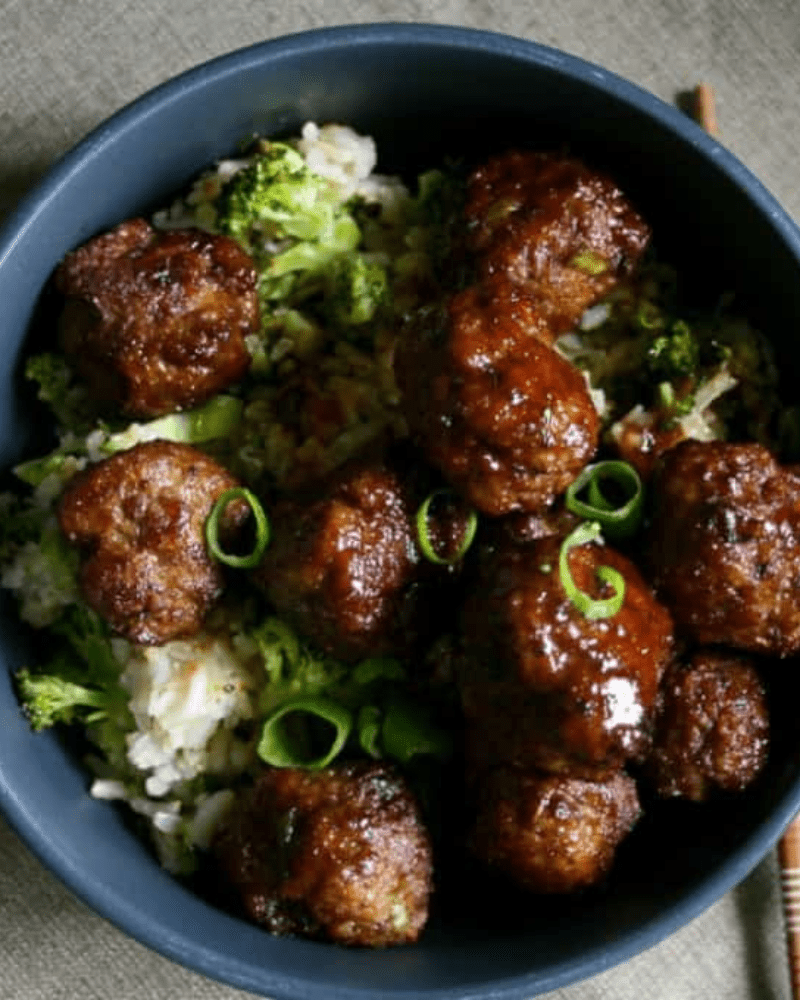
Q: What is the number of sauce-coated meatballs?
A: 10